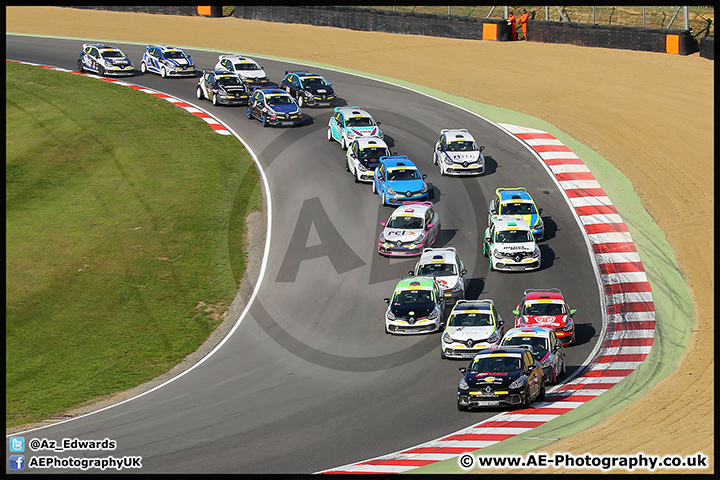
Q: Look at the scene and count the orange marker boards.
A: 3